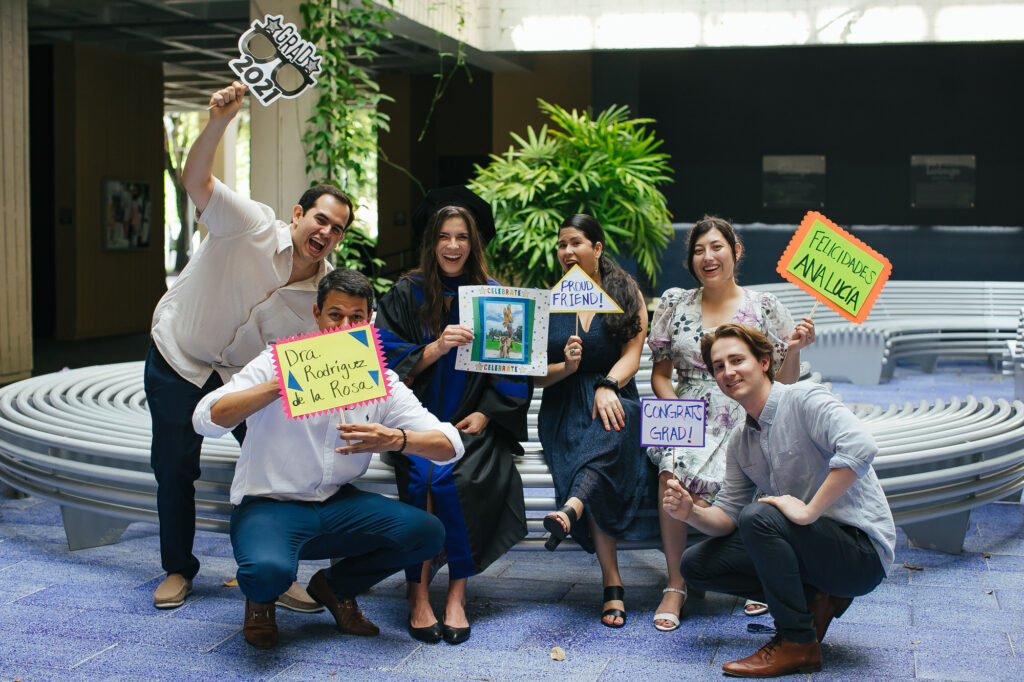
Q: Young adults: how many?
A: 6